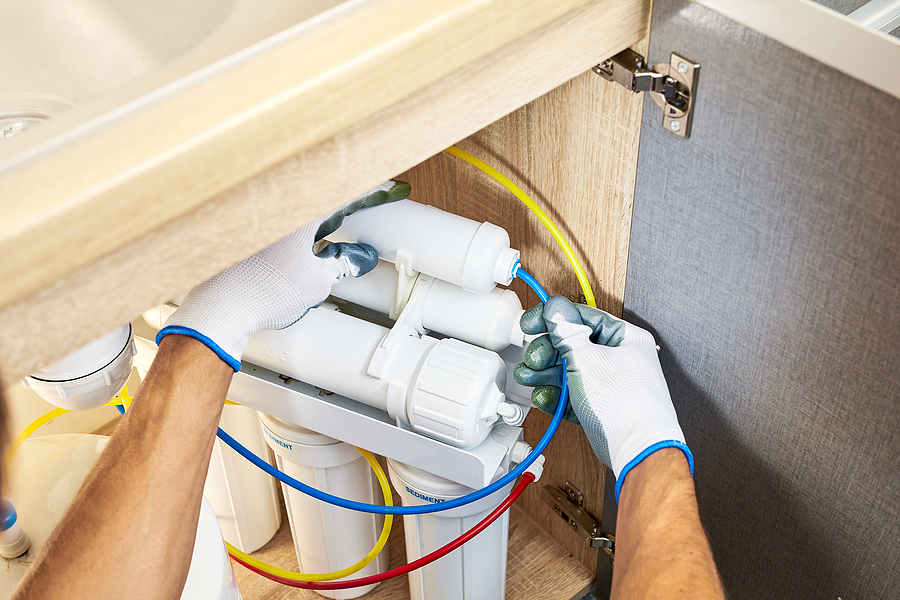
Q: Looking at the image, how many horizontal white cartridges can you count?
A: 3